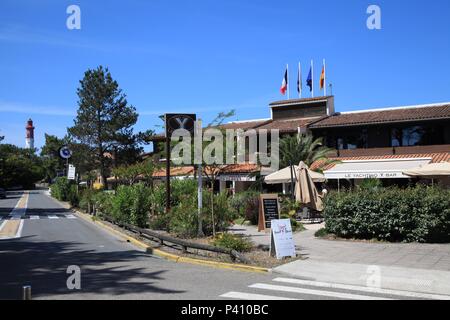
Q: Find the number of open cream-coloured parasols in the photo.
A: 2